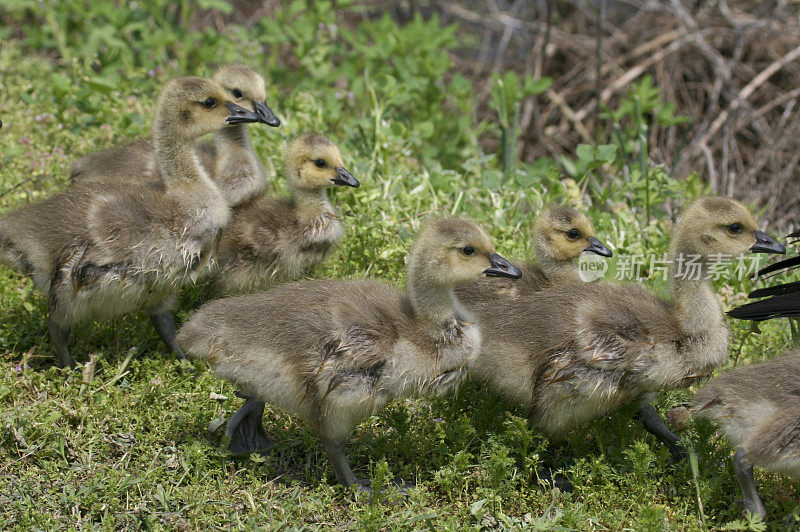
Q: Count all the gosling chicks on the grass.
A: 7